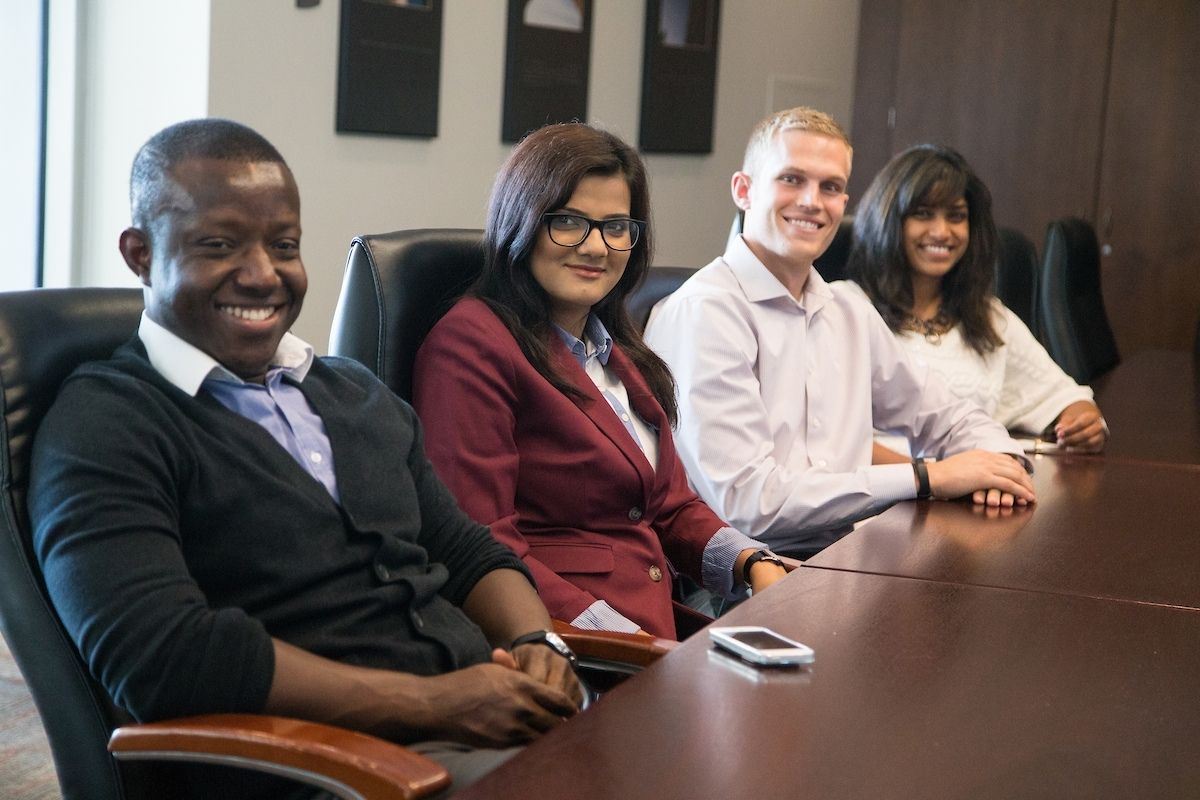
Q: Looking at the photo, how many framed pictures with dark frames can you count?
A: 3